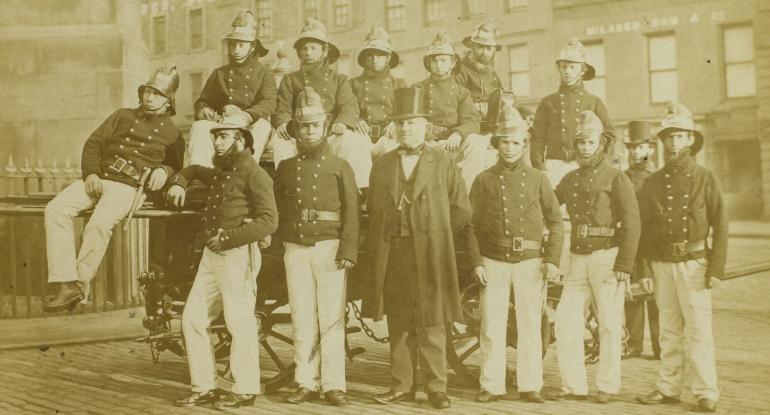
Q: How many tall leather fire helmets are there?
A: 12